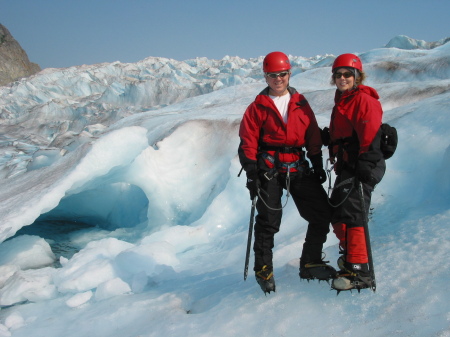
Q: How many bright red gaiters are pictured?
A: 2